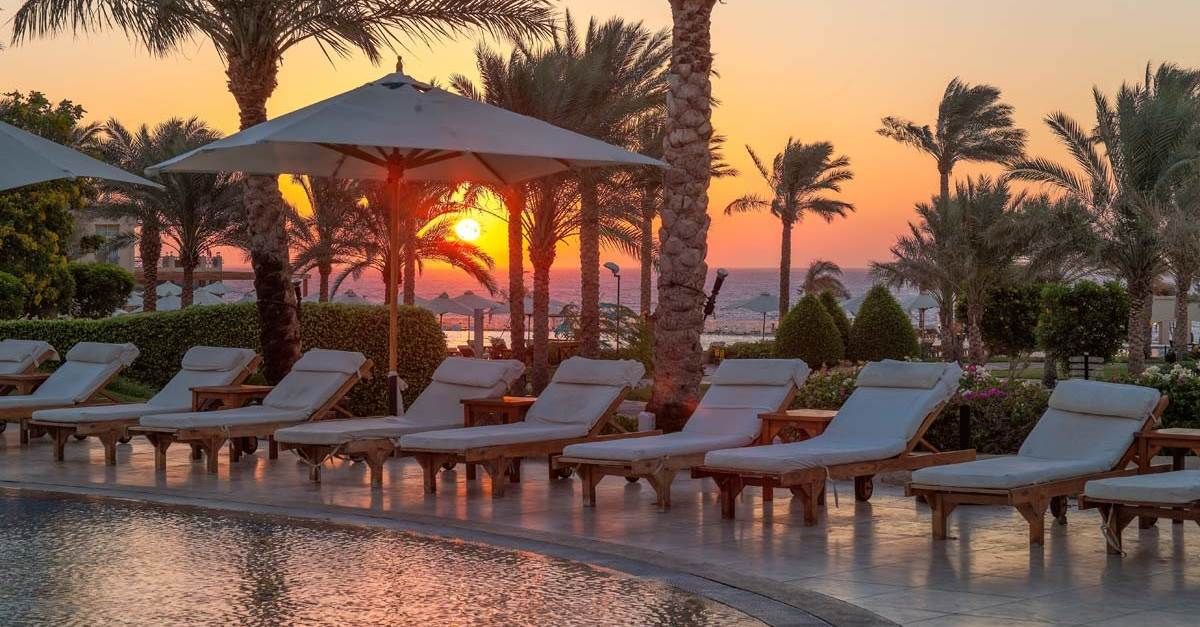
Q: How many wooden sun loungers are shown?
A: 10